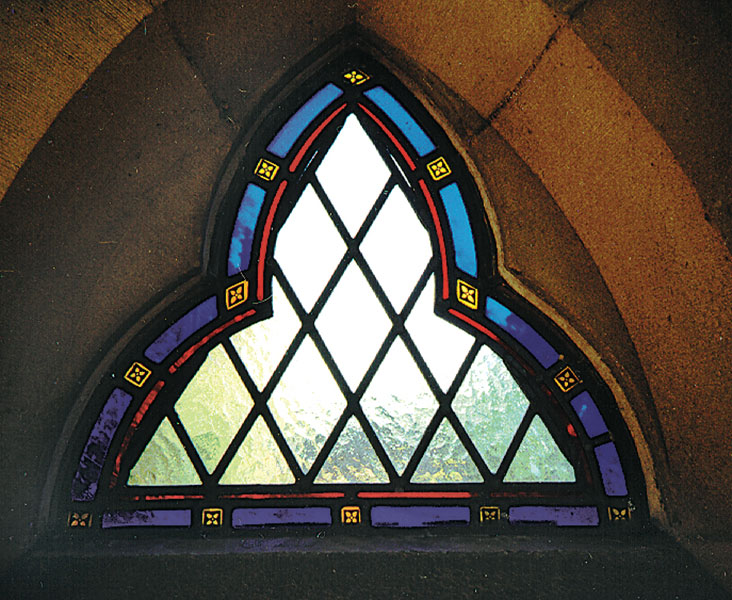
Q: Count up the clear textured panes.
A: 15